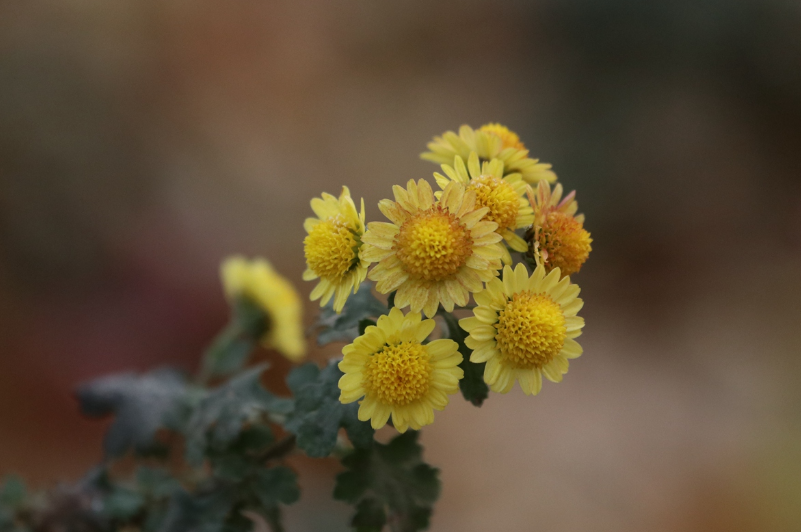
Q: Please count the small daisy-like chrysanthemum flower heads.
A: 8